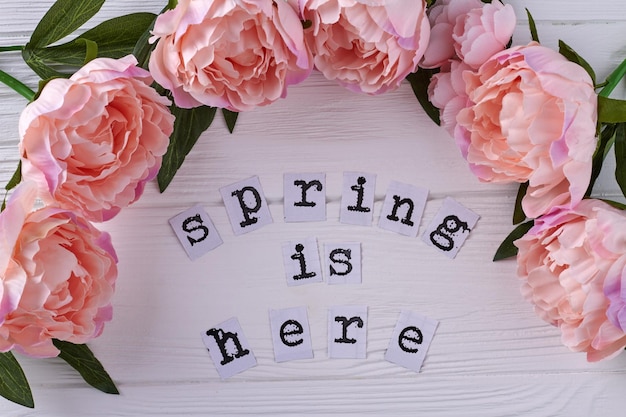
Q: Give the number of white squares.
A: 12